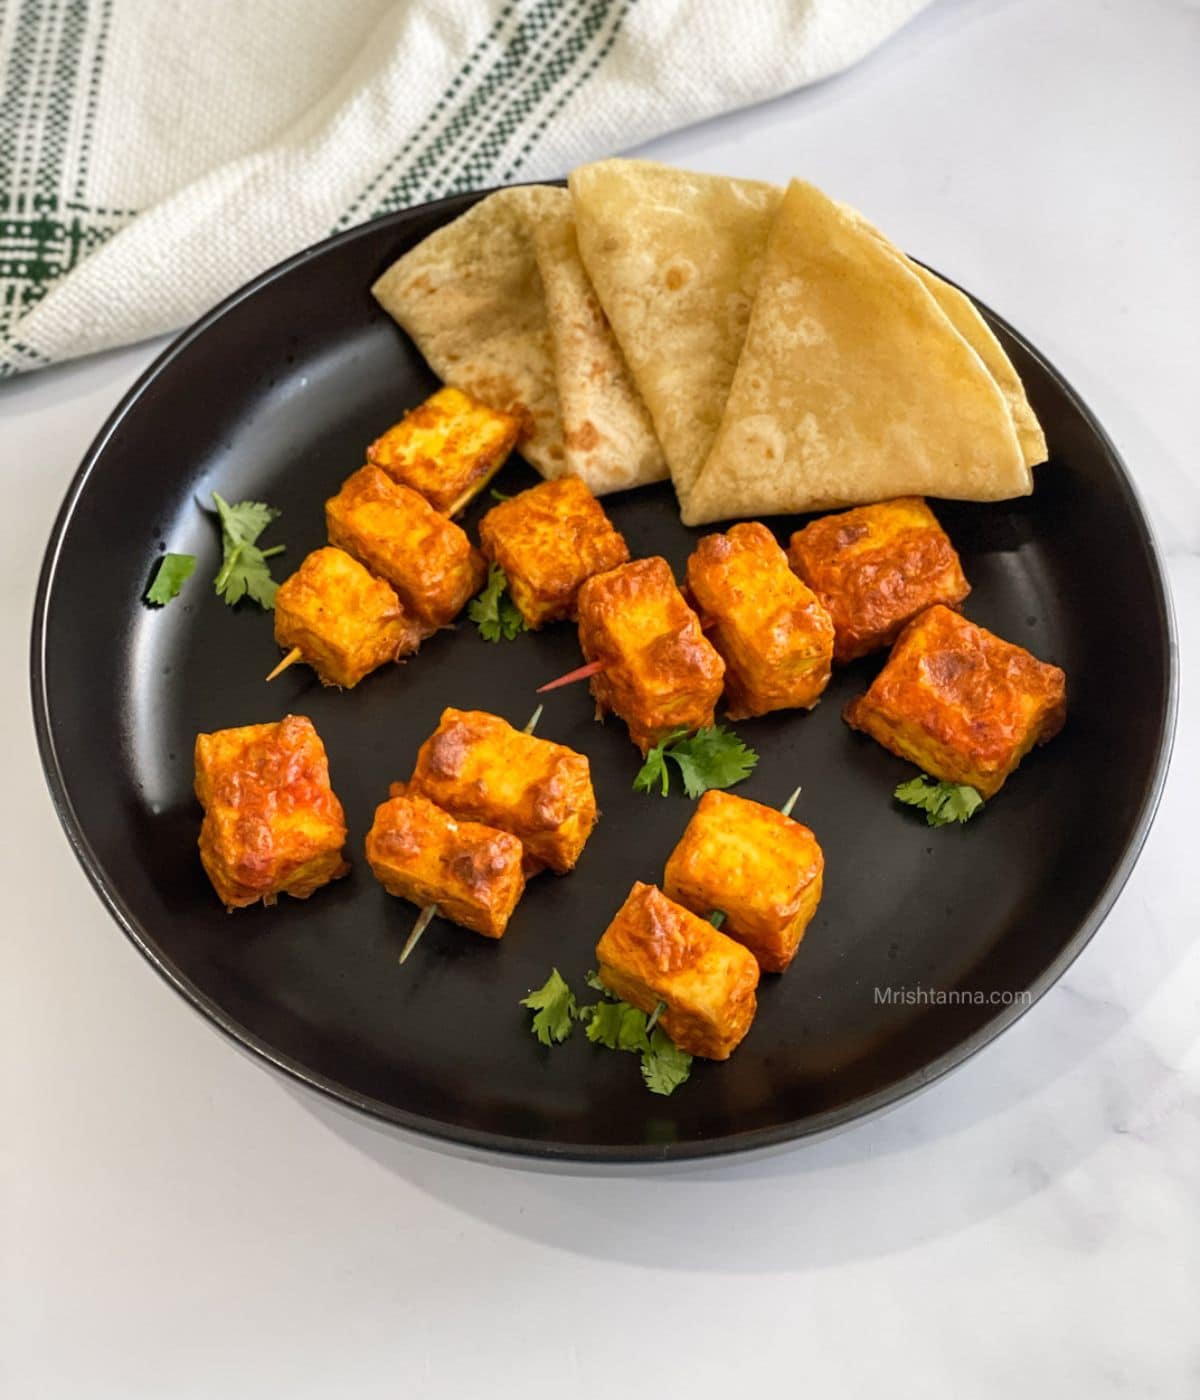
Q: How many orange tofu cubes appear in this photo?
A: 13